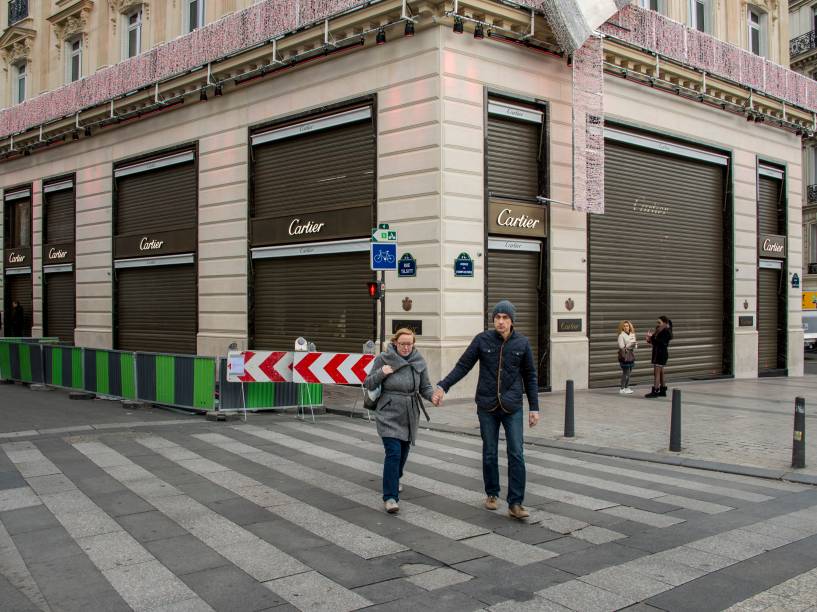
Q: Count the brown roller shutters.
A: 12